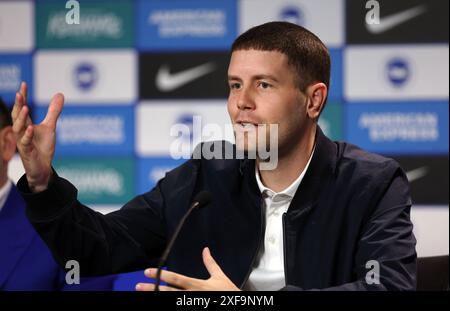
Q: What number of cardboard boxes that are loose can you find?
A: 0